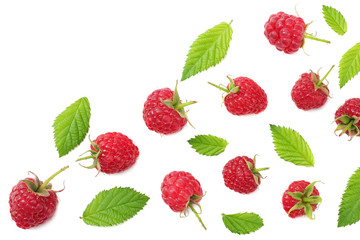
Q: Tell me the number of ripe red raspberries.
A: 10